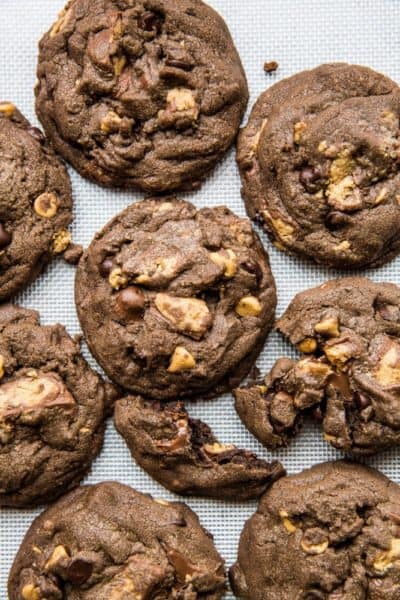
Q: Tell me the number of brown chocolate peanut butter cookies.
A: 8